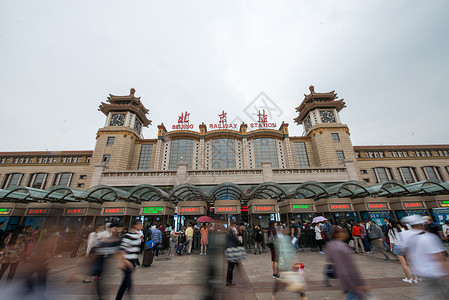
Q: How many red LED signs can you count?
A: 9